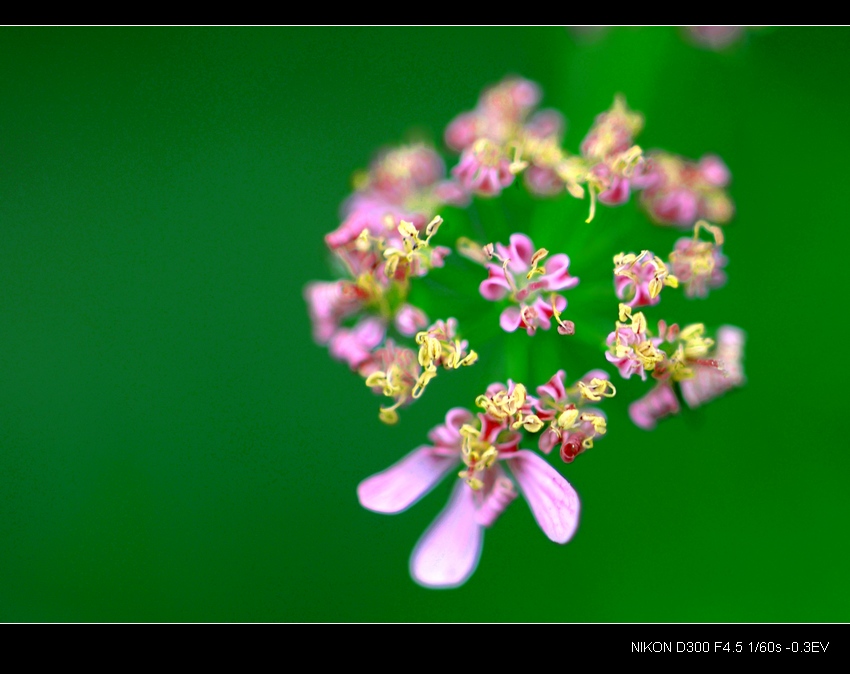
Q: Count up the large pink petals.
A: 3